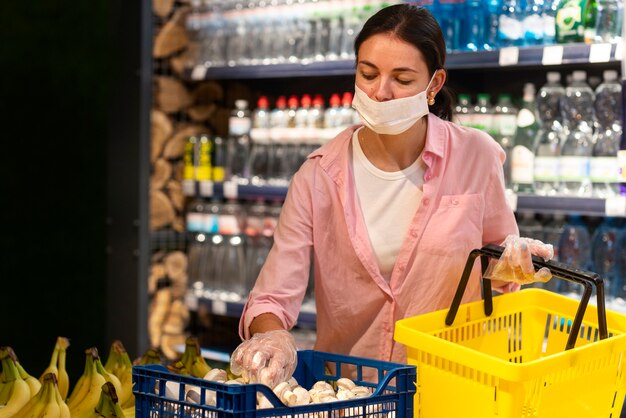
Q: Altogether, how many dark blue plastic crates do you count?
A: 1